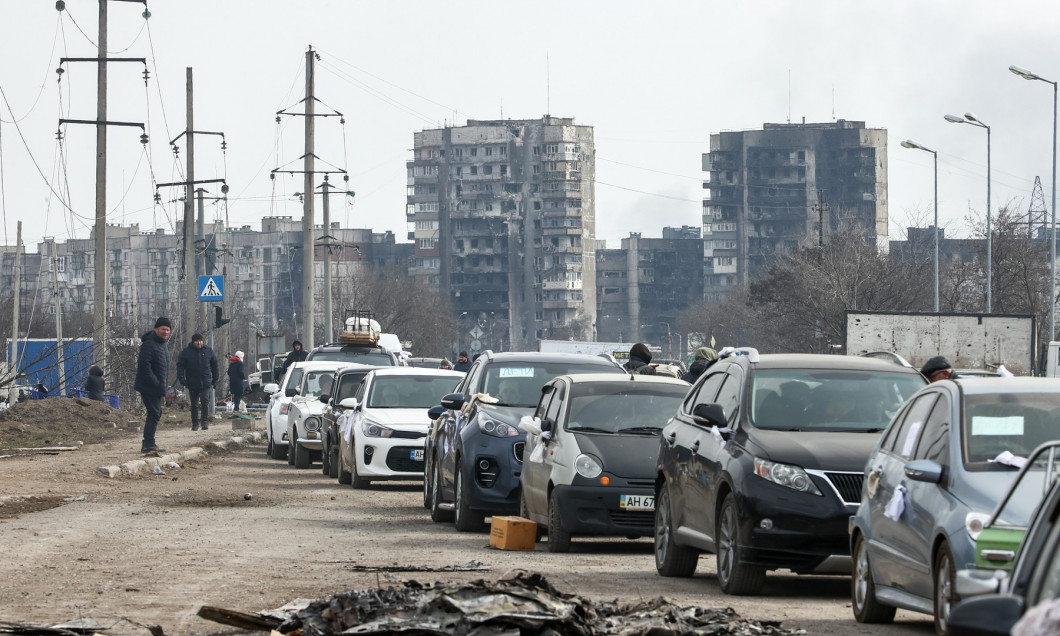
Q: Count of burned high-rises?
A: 2